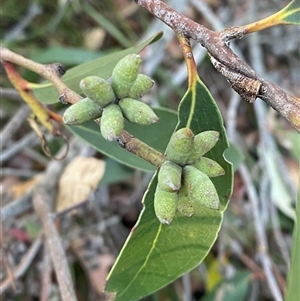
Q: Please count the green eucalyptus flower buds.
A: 13